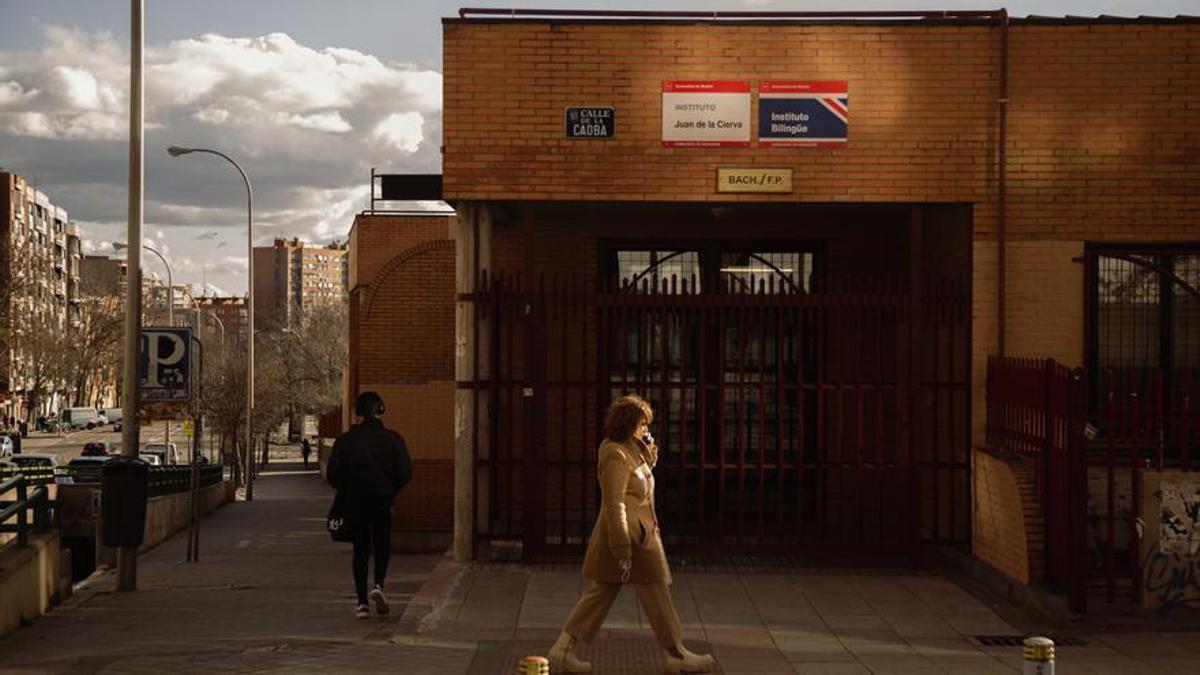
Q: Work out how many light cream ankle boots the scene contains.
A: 2